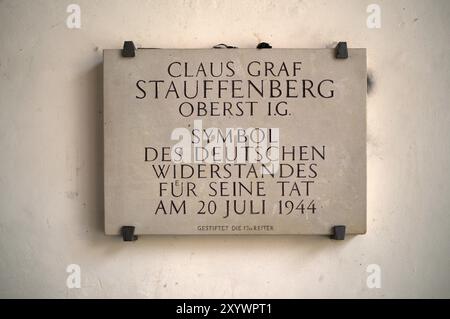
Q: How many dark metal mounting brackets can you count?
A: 4